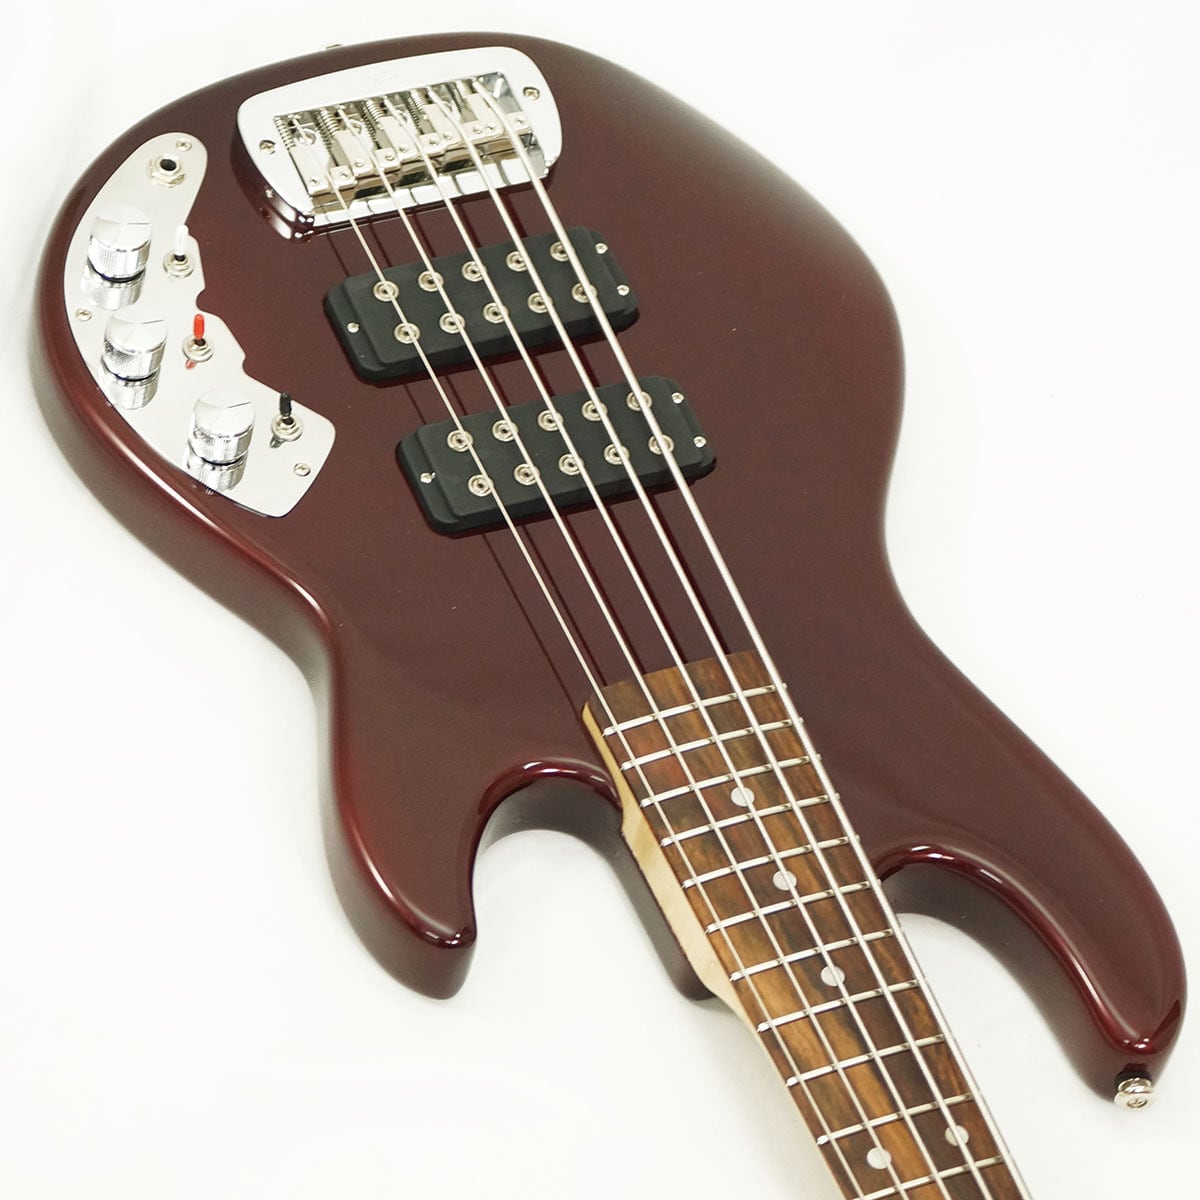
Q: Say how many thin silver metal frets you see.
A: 11